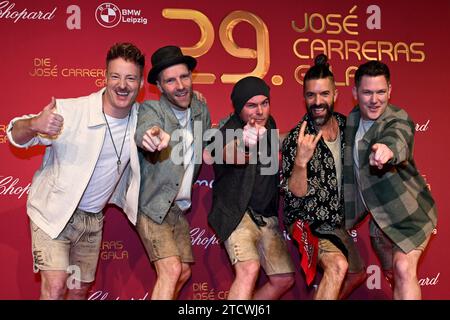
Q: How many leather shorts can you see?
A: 5